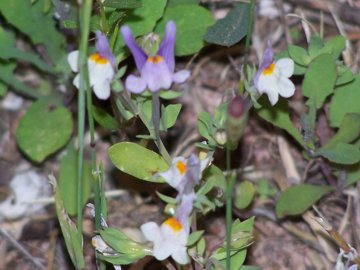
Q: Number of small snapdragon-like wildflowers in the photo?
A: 5